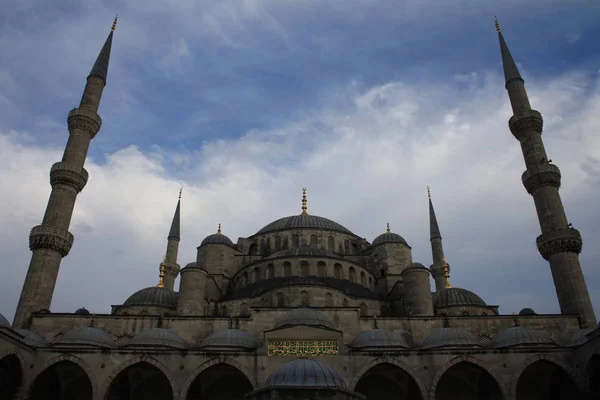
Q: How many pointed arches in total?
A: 8